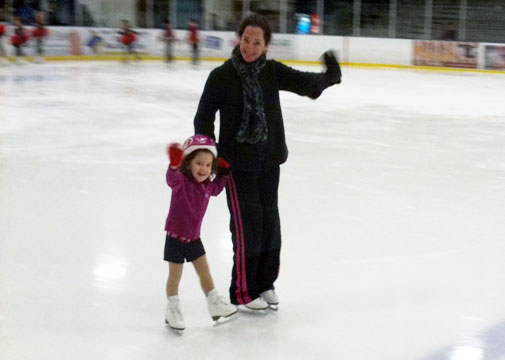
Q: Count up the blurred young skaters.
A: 6